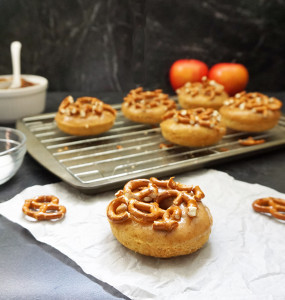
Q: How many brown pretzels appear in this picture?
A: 2